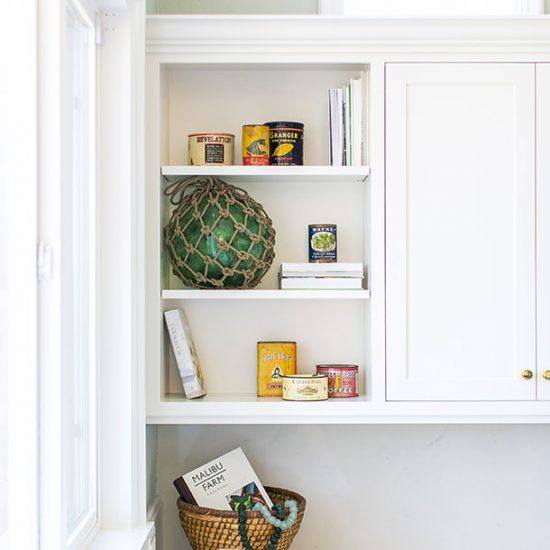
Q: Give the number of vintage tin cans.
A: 7